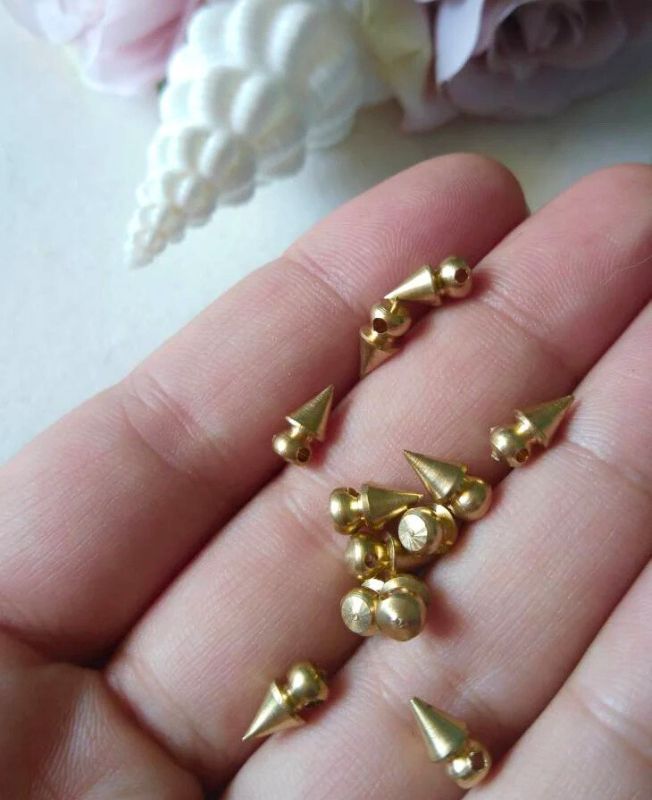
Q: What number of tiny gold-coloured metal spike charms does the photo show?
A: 12